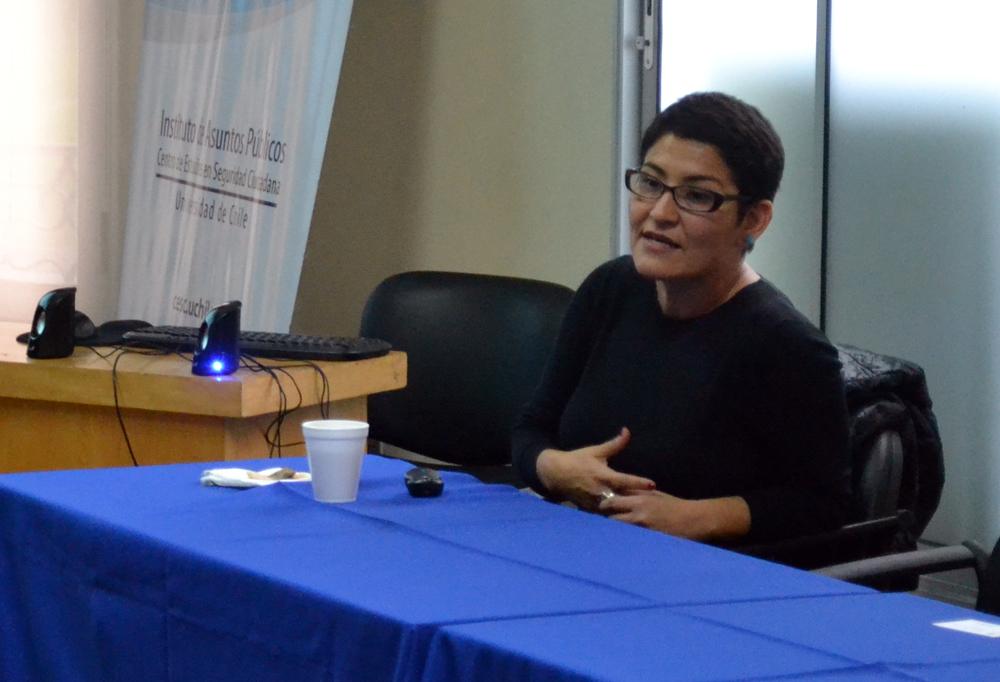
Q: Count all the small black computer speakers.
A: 2